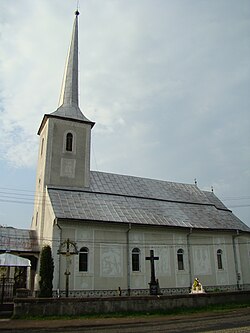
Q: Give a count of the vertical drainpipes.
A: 4